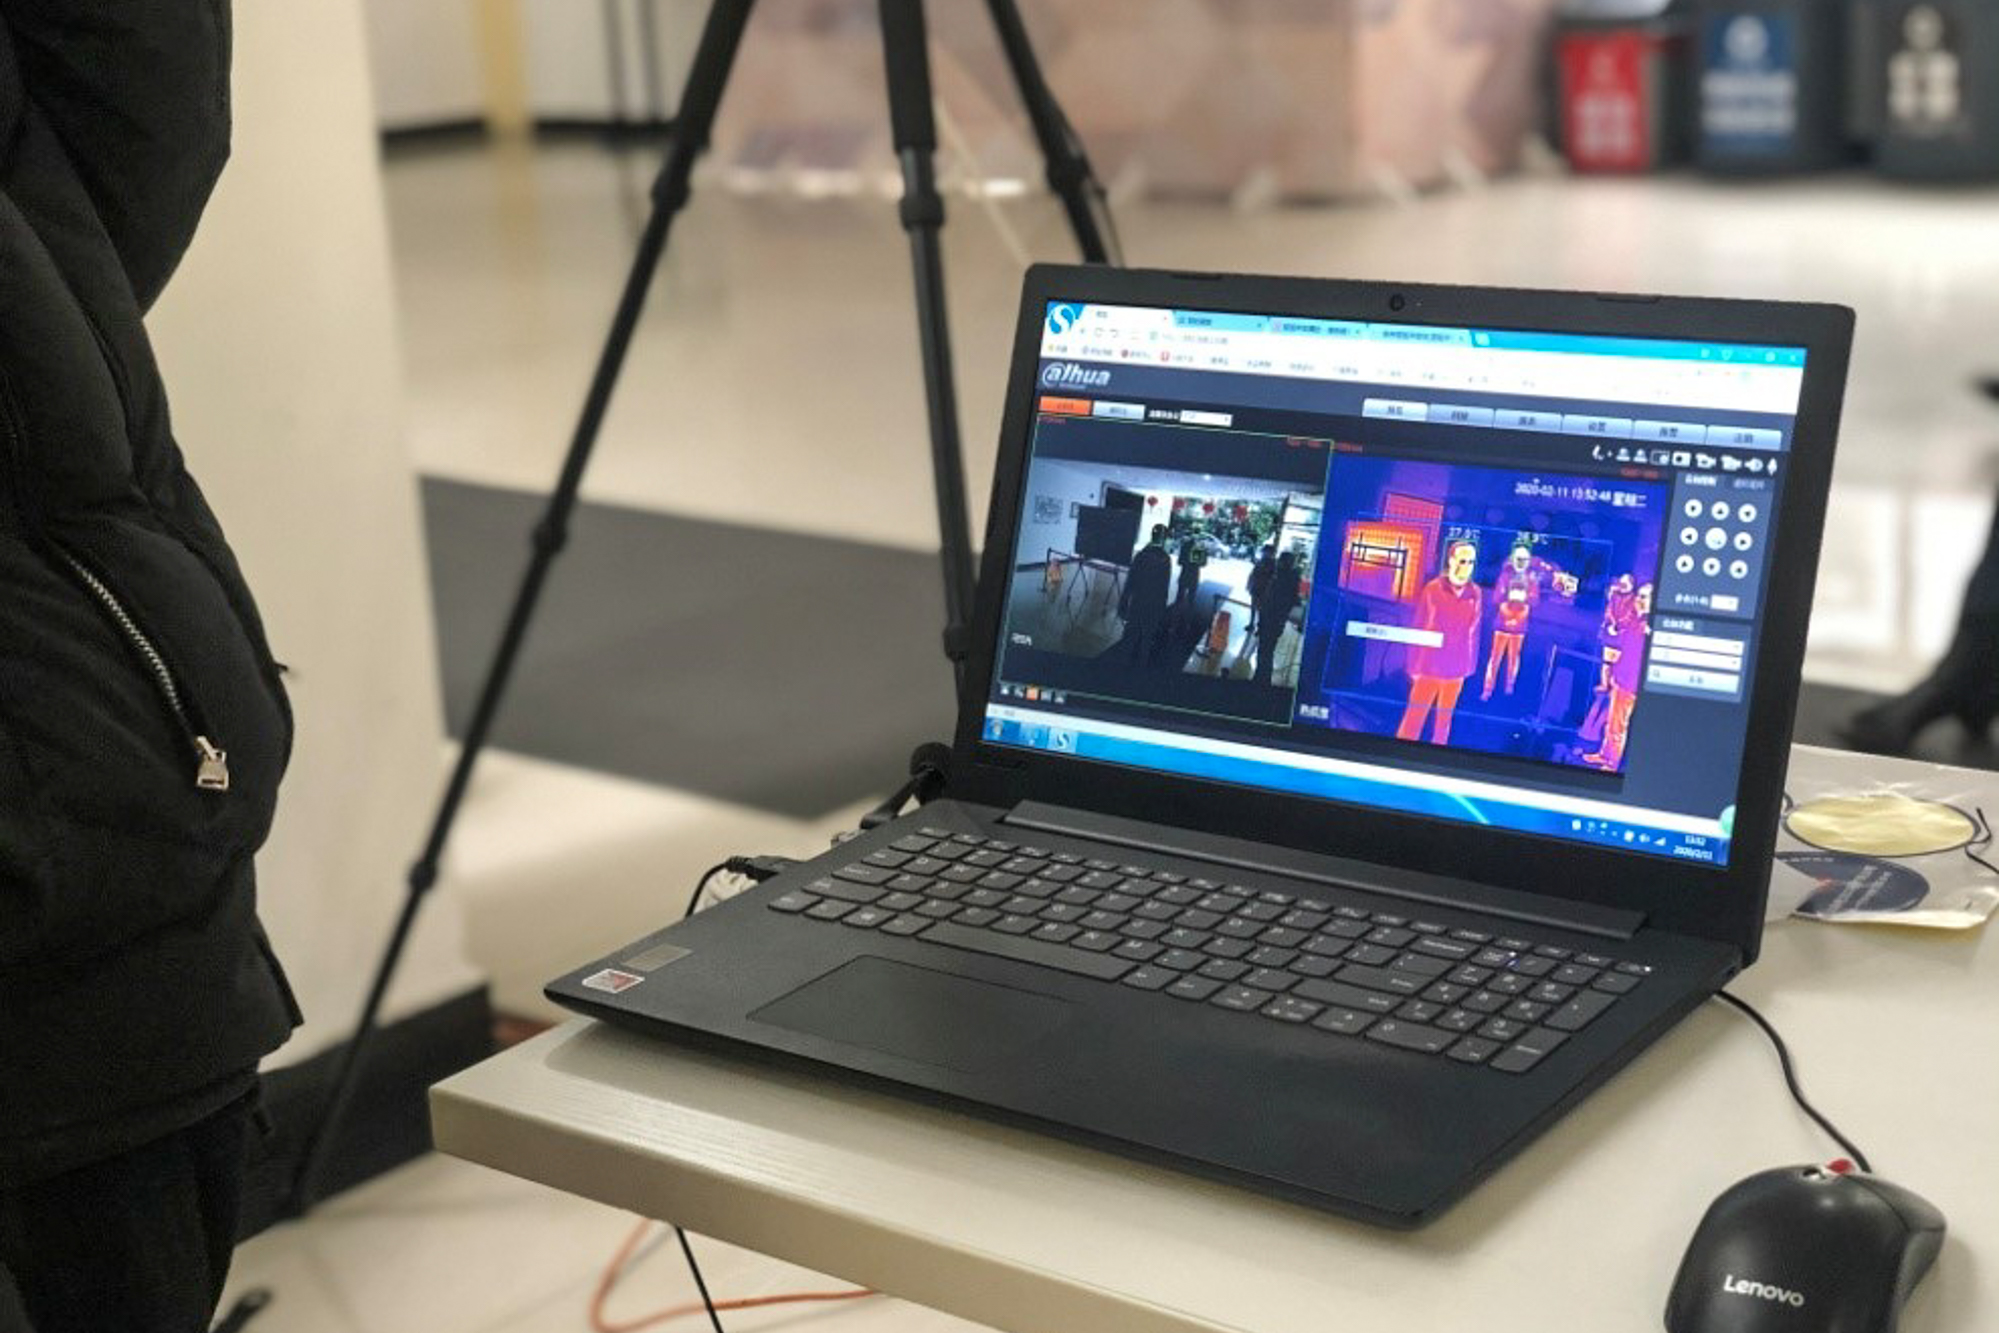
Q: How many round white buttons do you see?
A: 9